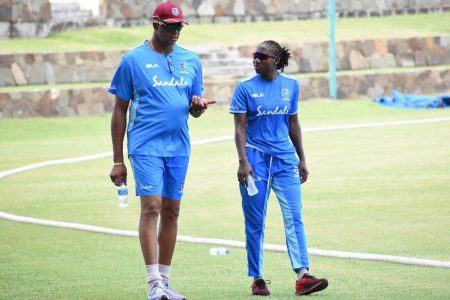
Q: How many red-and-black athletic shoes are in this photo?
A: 2